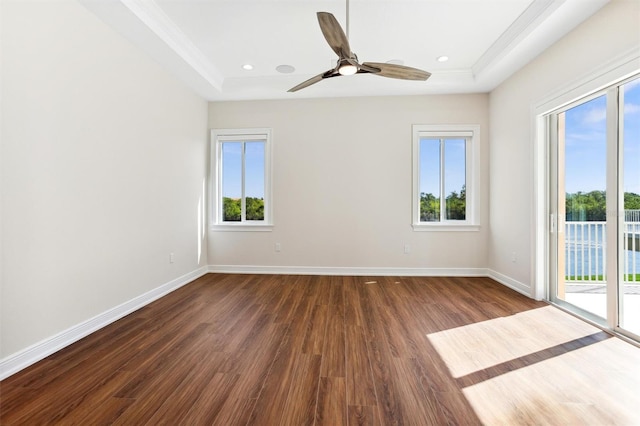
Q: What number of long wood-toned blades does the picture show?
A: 3